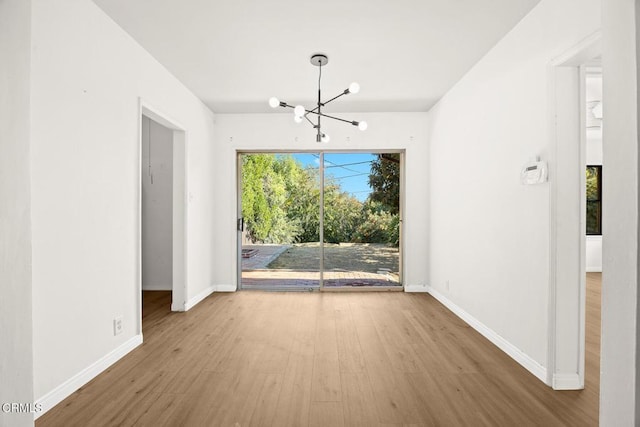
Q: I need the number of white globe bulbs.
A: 6